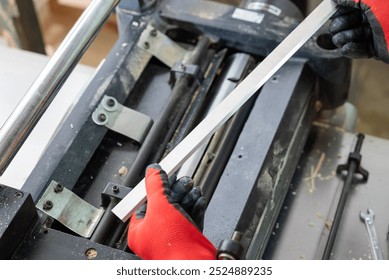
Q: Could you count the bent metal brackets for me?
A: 3